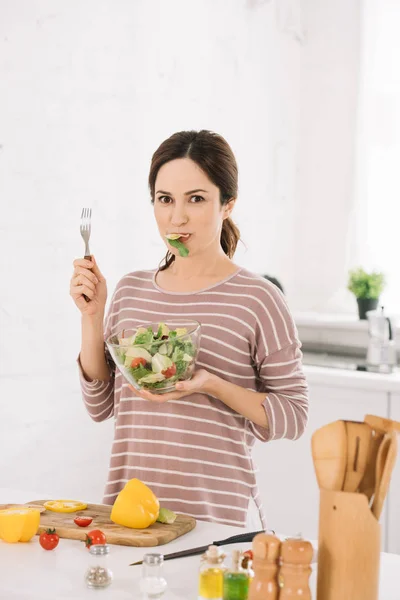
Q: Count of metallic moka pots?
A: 1